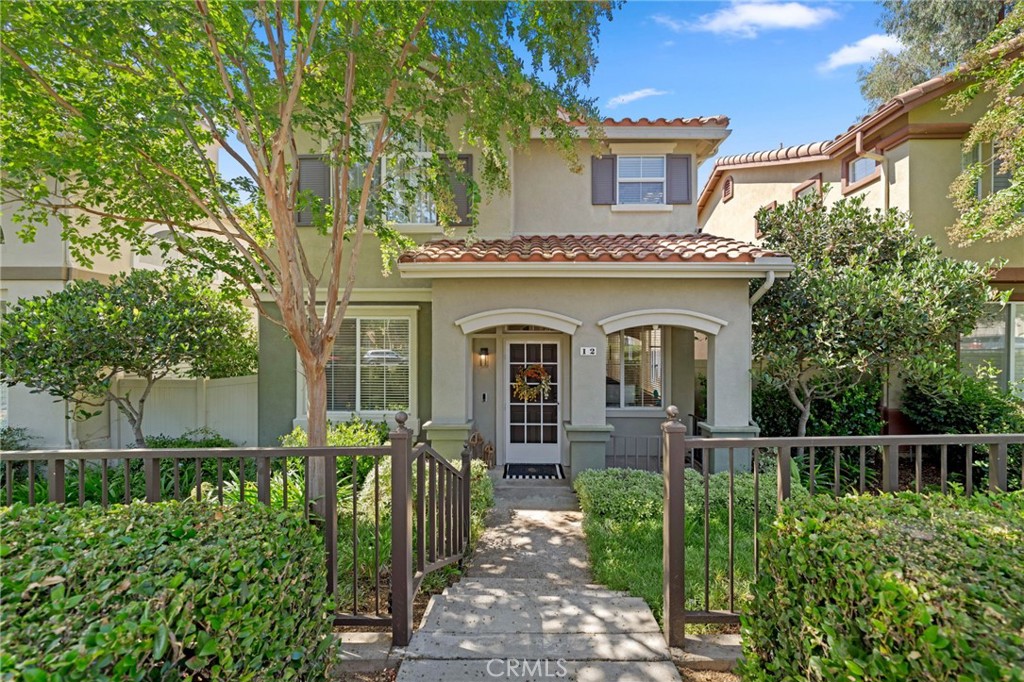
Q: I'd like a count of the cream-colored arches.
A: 2